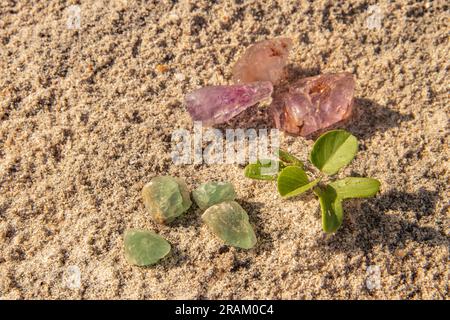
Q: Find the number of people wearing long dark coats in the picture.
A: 0